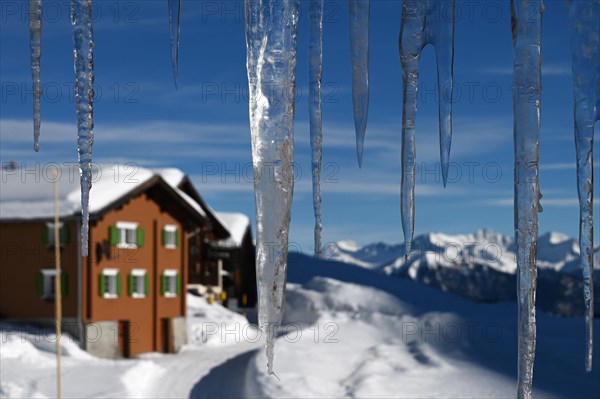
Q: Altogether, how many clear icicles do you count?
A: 10